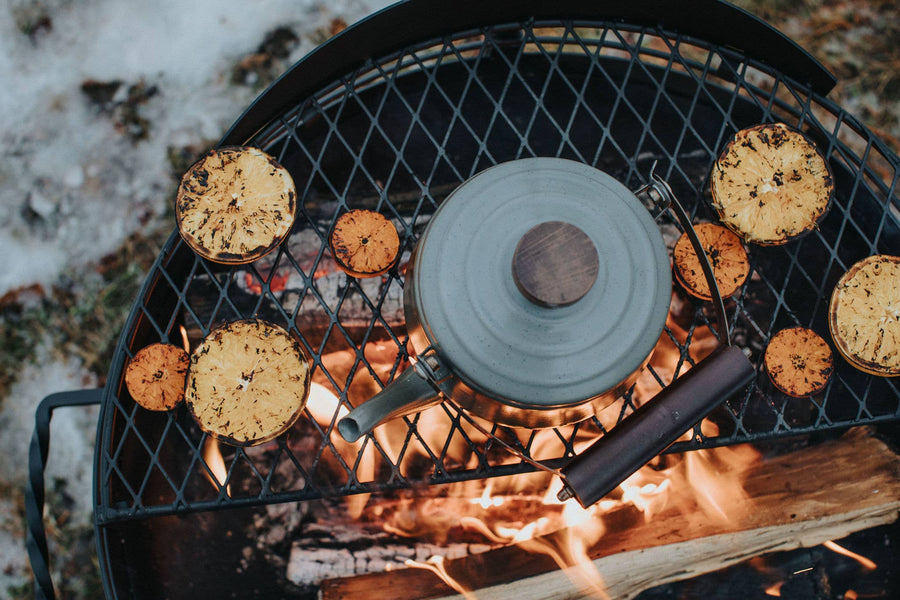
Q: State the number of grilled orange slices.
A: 8